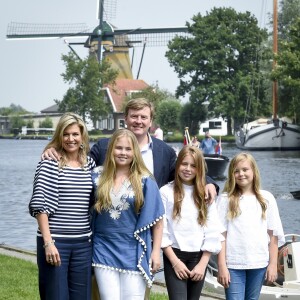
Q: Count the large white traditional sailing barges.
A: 1